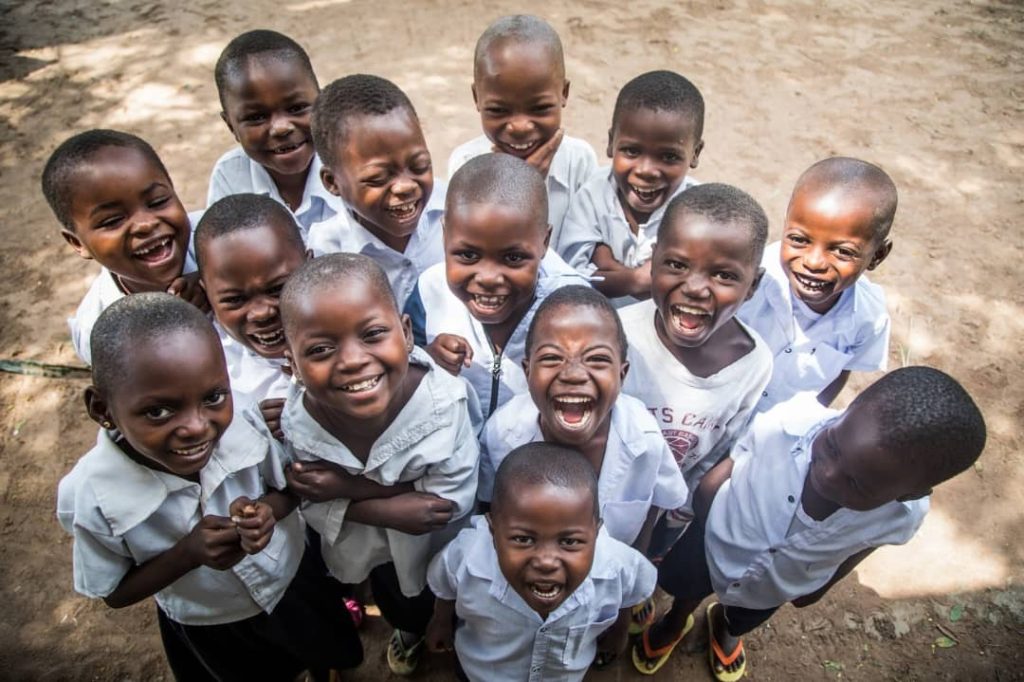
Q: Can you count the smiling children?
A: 13